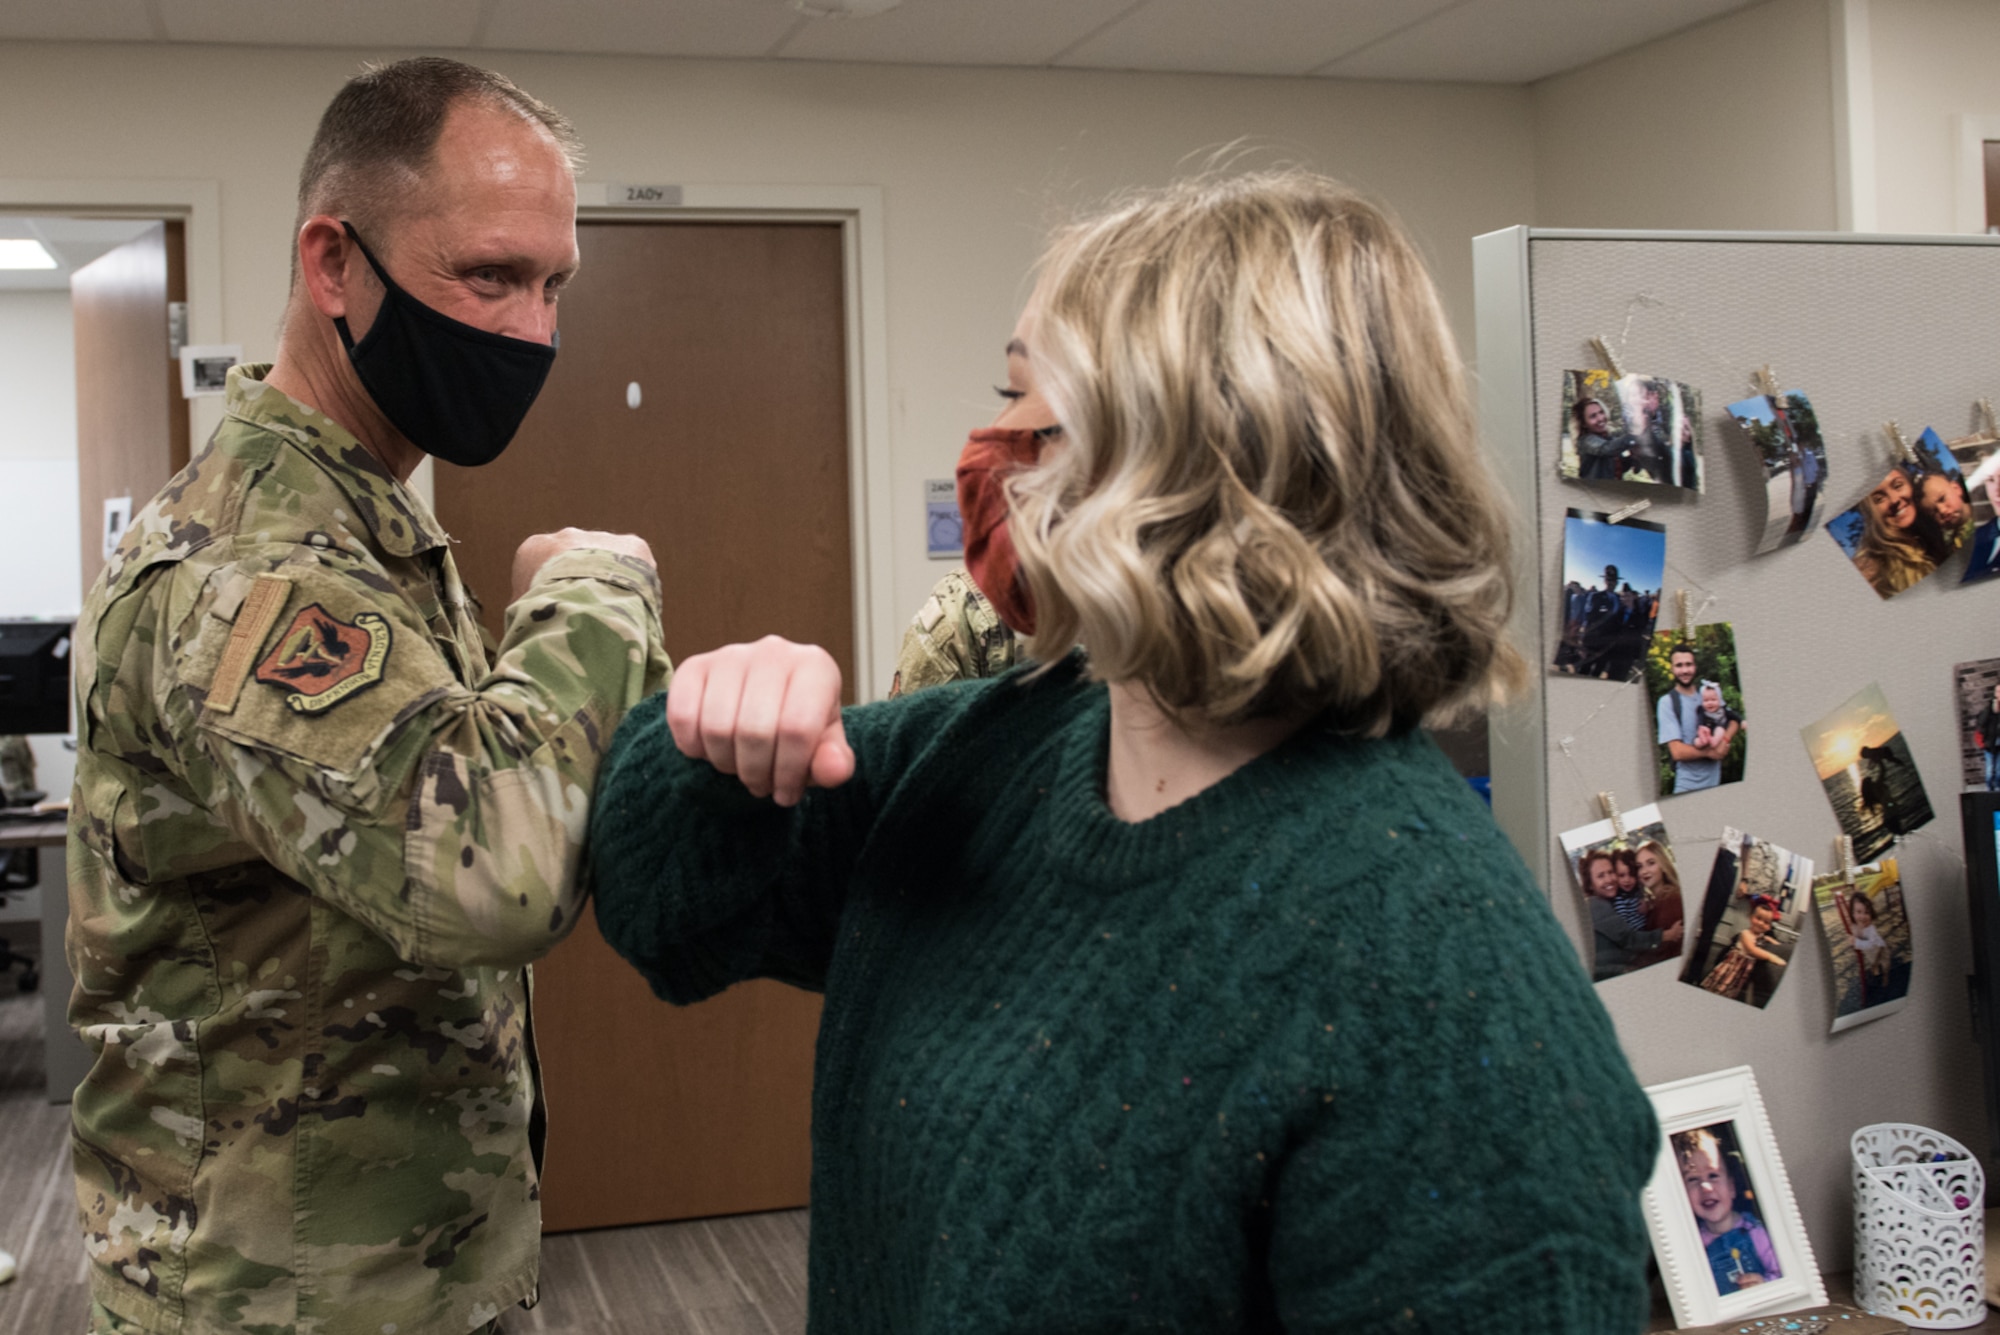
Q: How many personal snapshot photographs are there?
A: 12